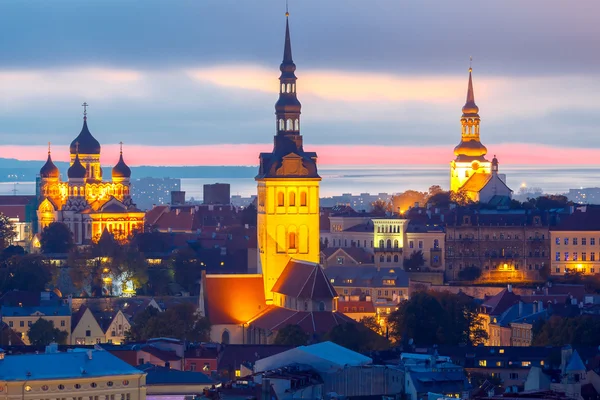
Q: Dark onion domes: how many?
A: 4